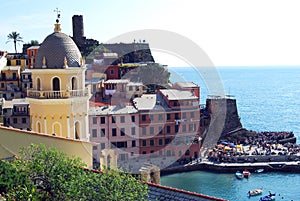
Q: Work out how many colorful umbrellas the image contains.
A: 5